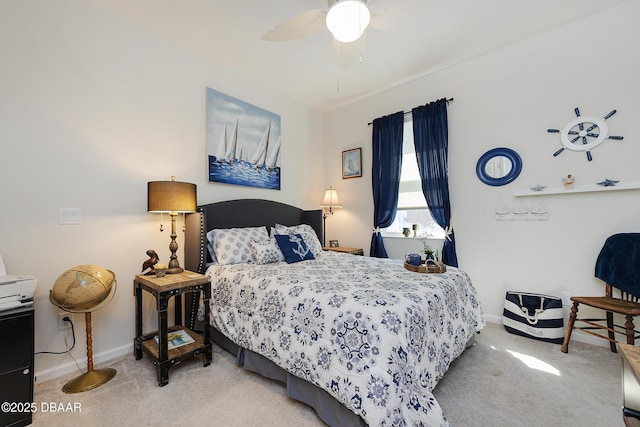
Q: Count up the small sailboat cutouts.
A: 3